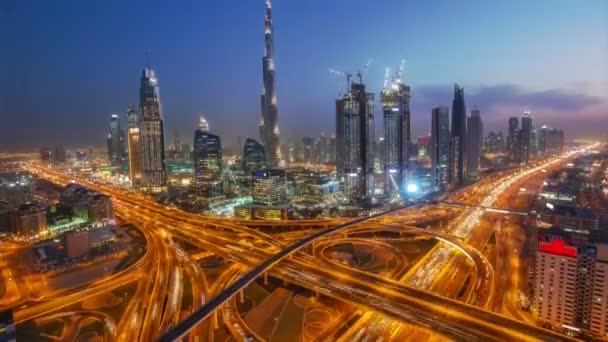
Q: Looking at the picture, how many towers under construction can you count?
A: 2